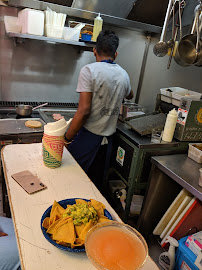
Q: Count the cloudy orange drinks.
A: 1